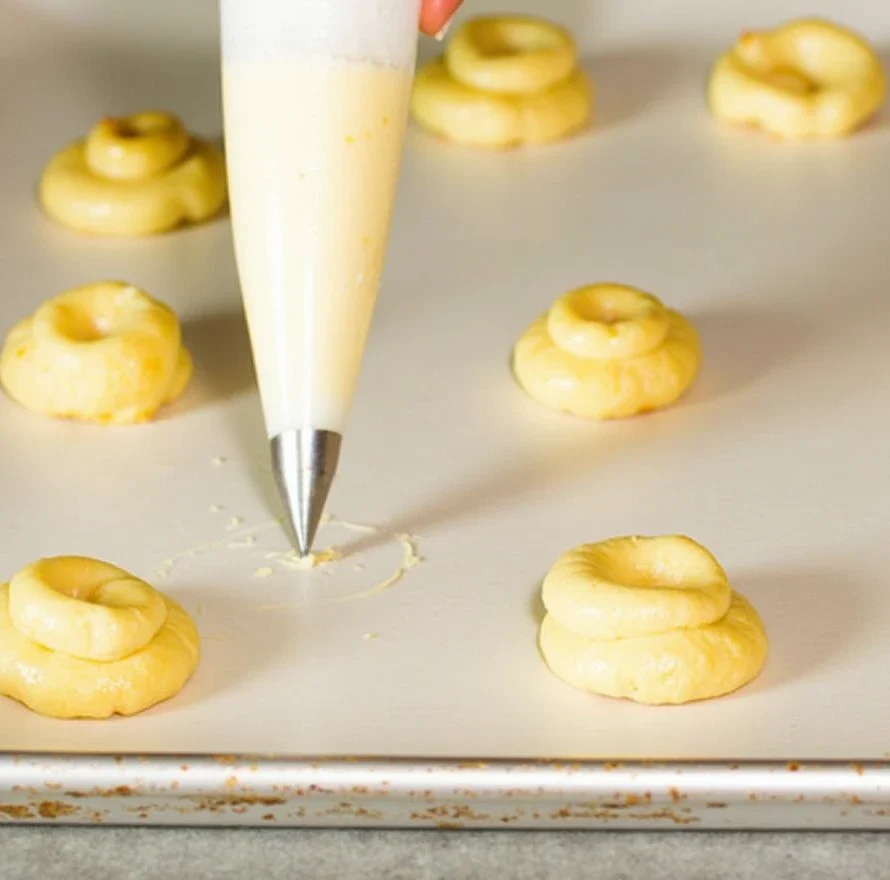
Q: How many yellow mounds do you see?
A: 7